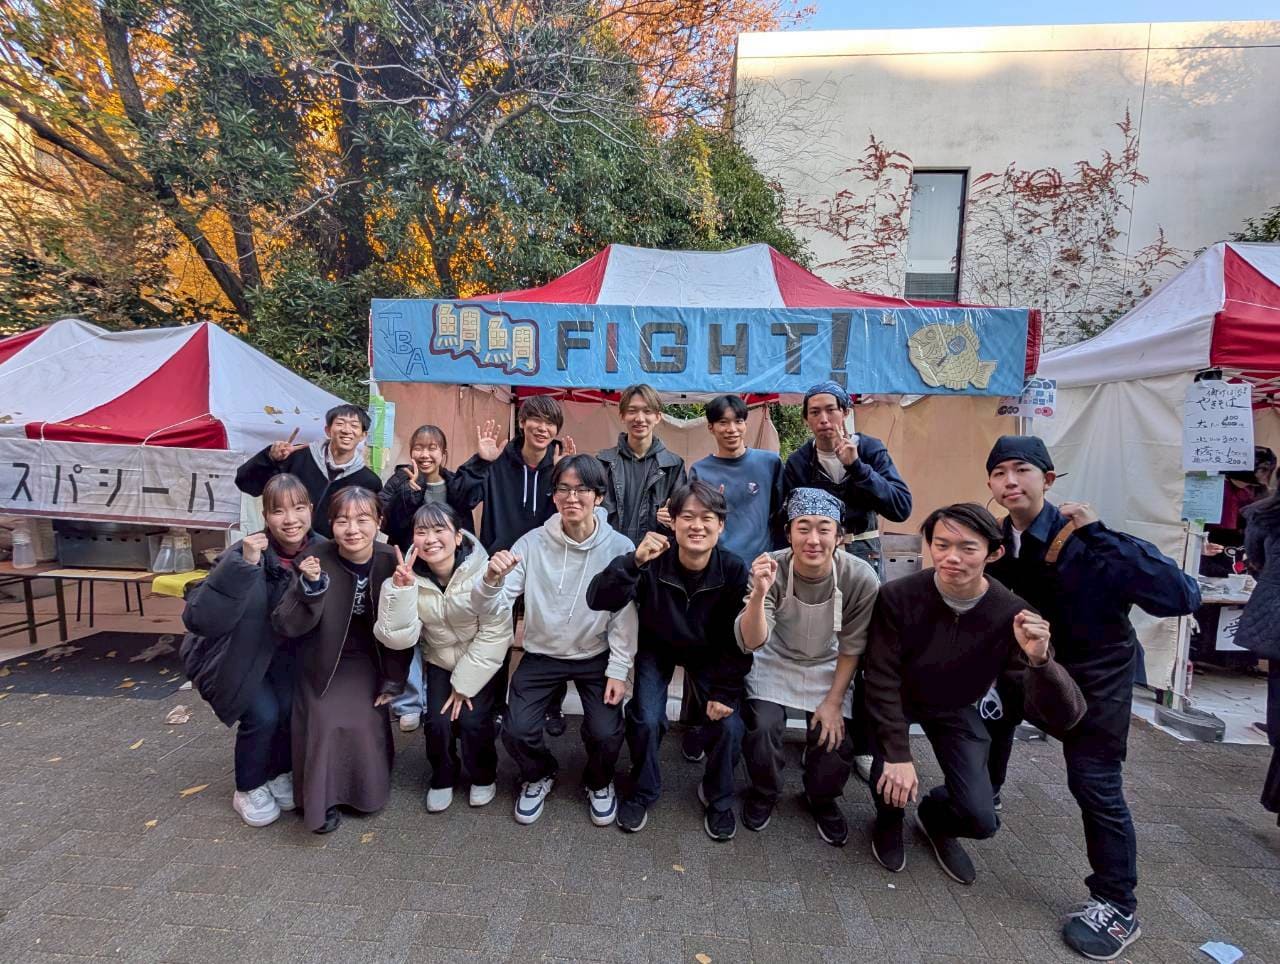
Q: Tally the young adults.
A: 14